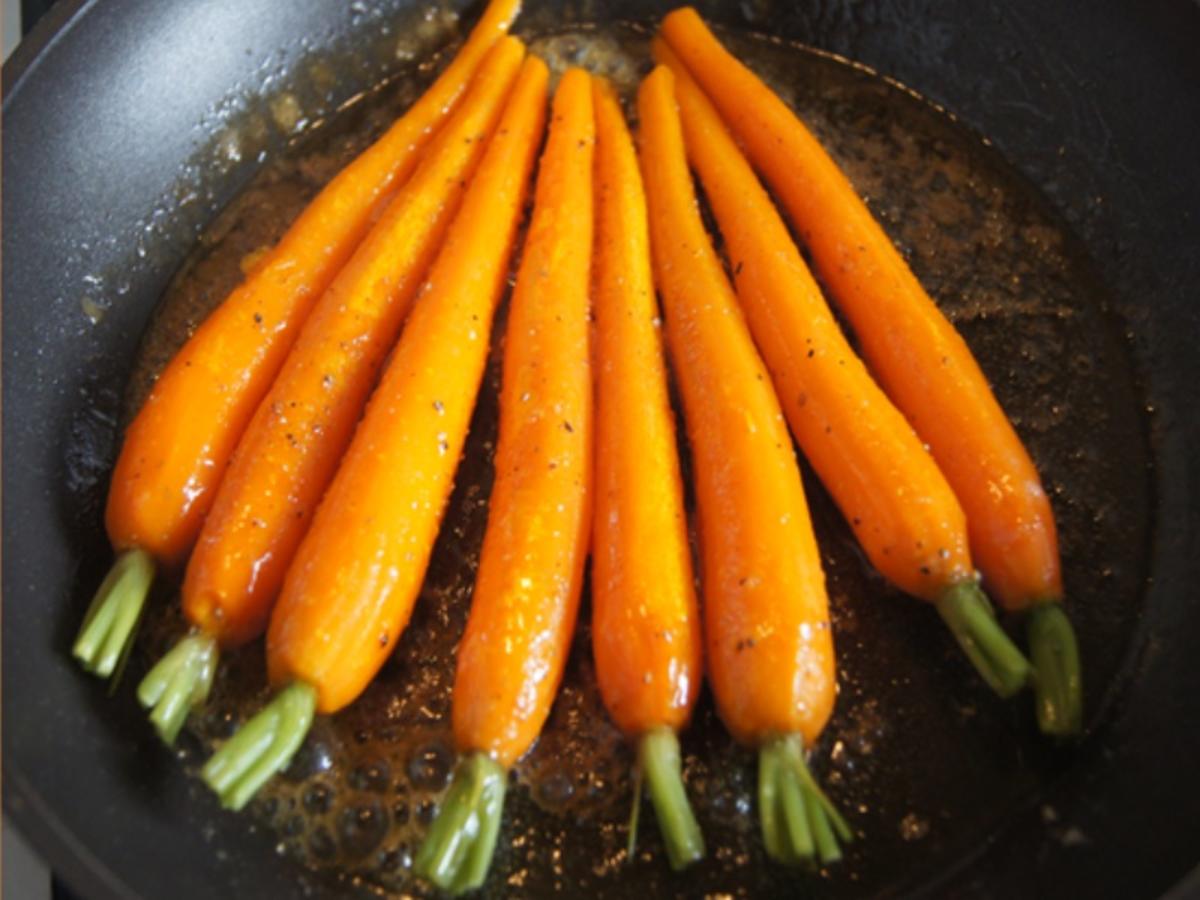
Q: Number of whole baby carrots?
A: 8